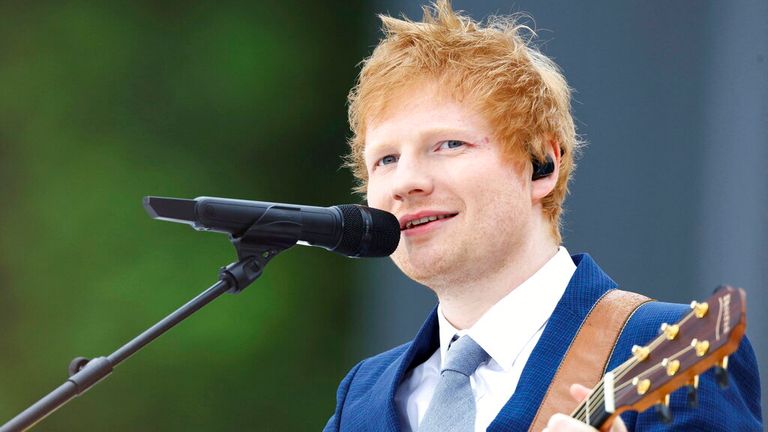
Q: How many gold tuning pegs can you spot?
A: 6